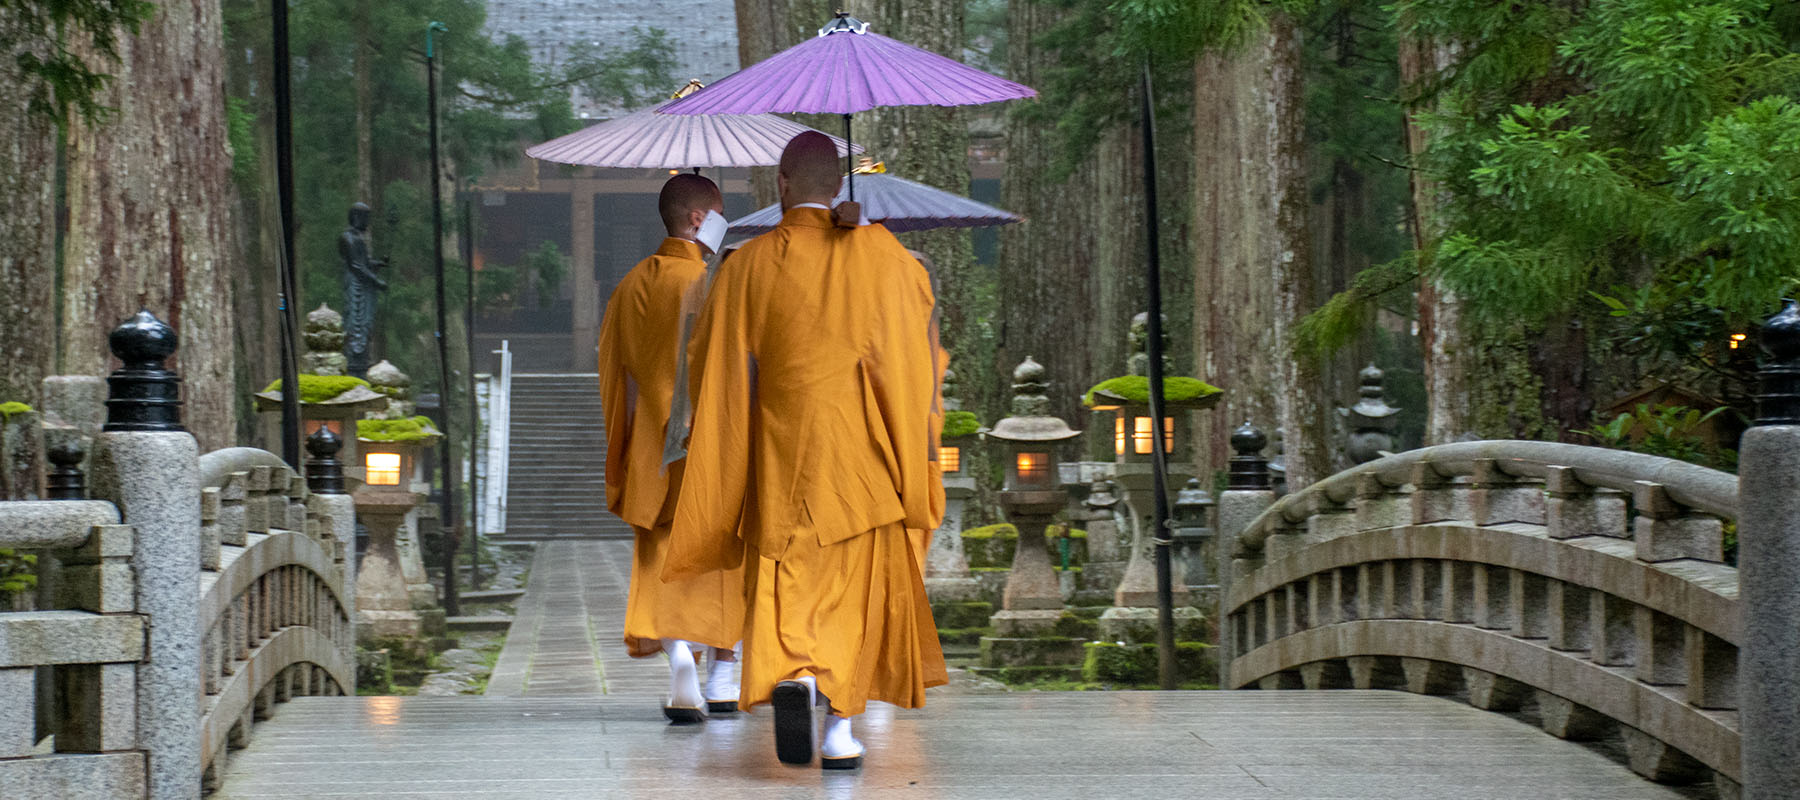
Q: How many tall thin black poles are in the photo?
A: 4